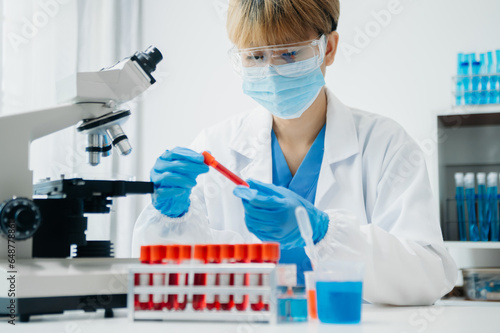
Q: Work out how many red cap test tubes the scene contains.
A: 11